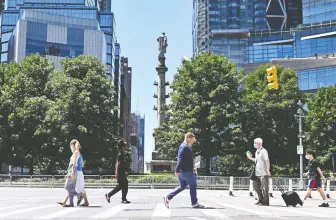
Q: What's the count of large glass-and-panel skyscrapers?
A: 2